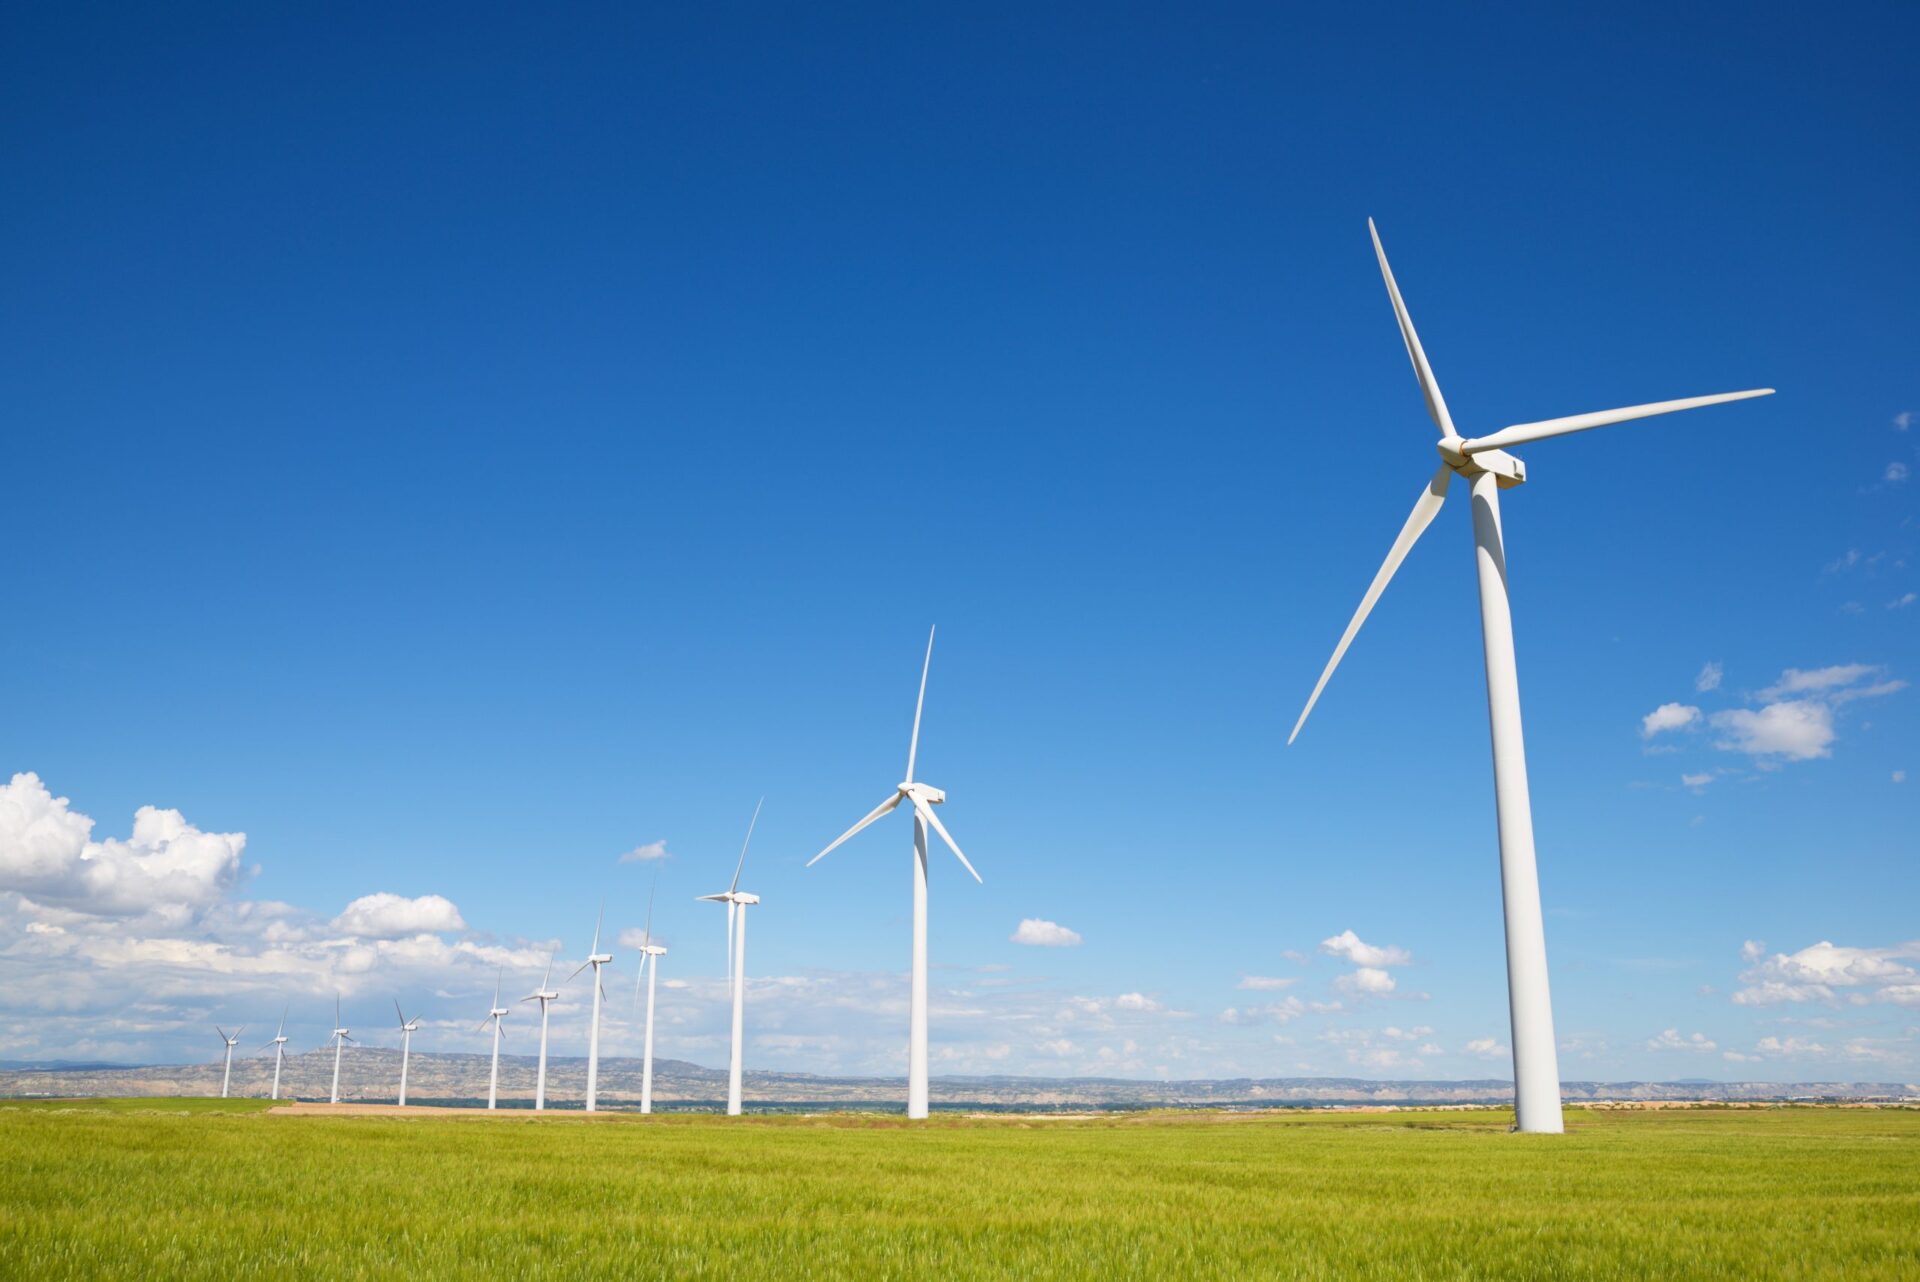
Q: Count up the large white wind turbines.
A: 11